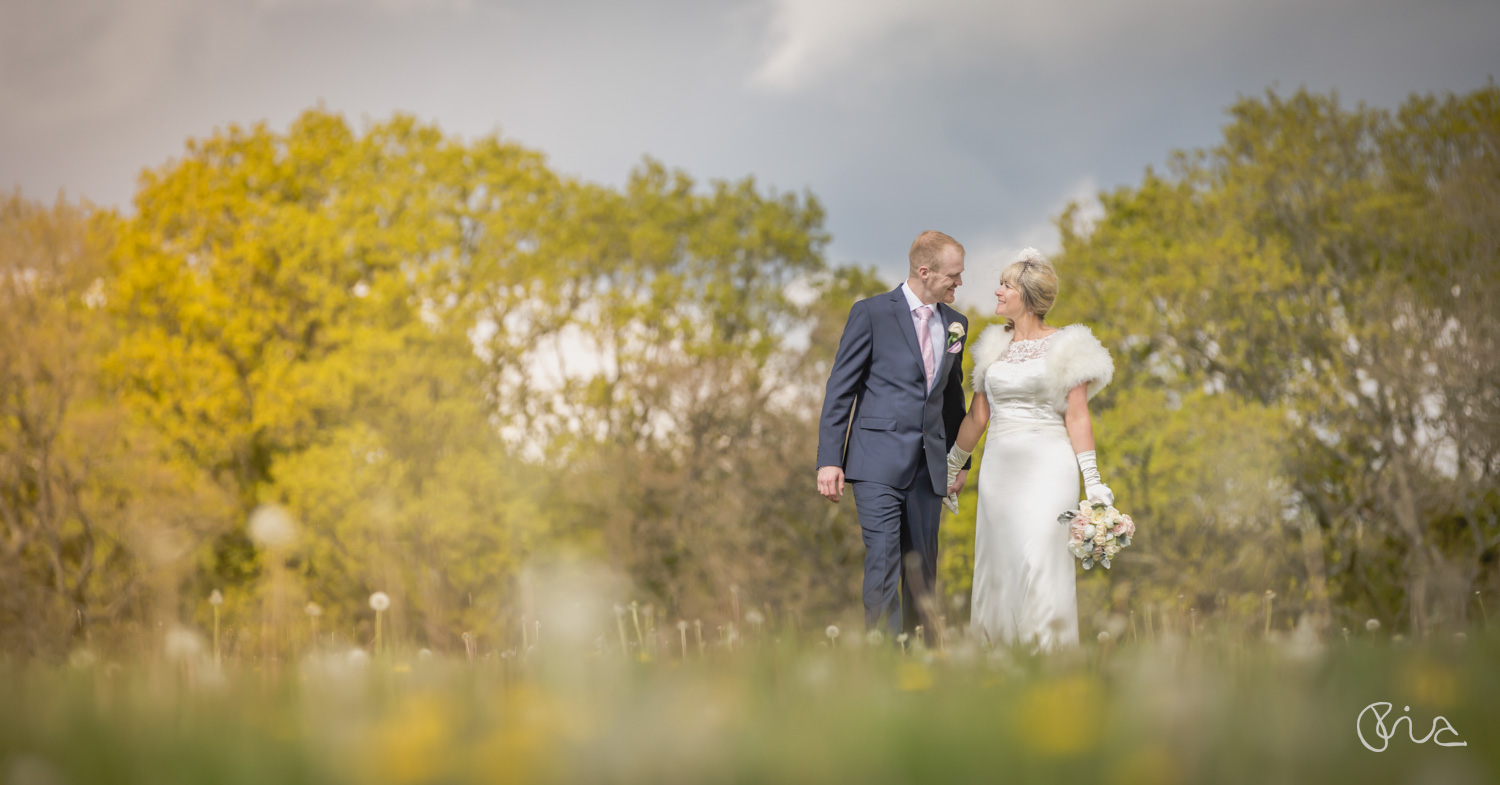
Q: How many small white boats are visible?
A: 0